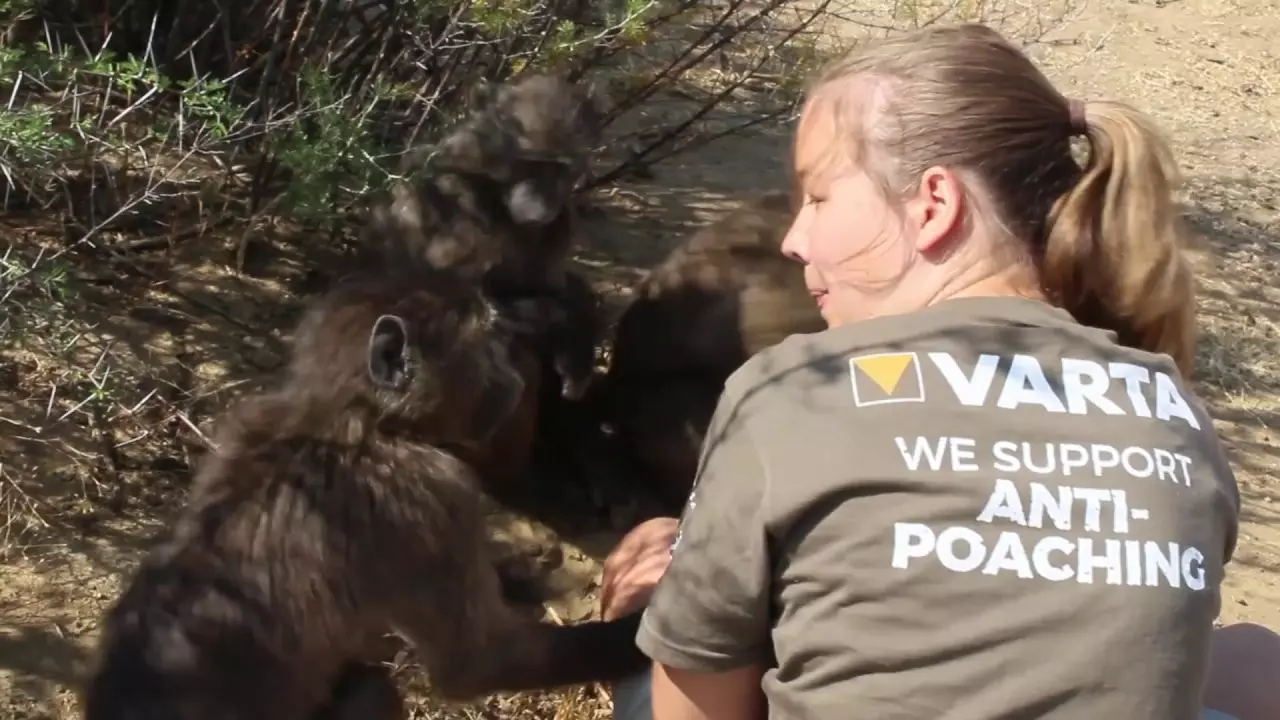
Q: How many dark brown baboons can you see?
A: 3